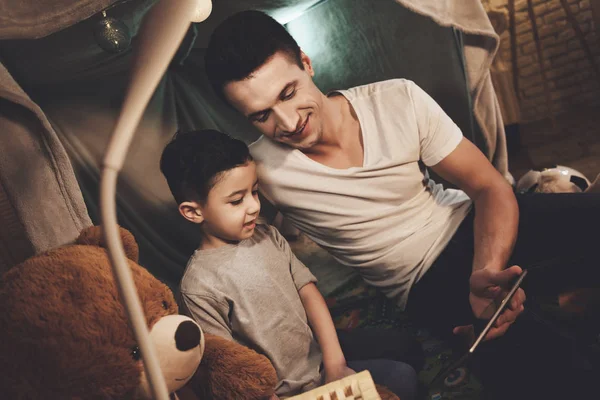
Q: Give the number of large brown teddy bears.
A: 1